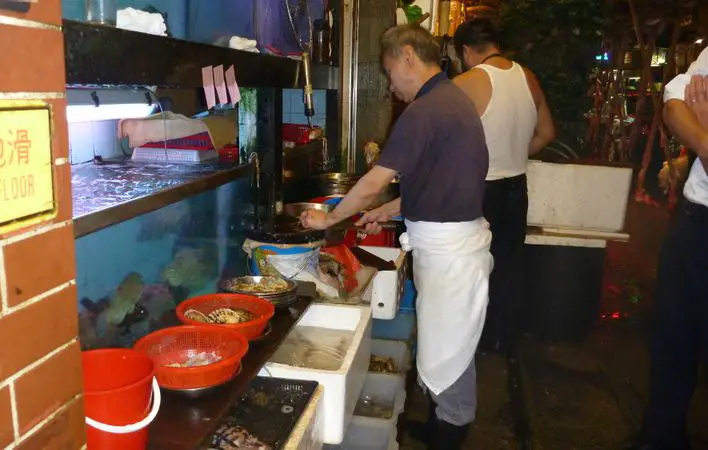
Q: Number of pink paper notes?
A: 3